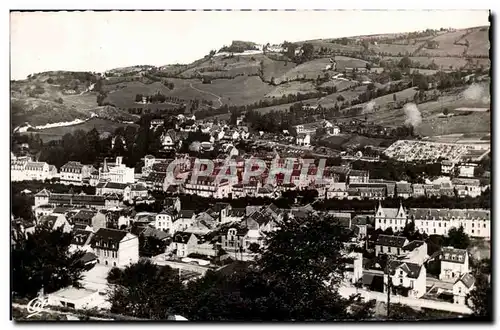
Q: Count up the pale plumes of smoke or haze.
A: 3